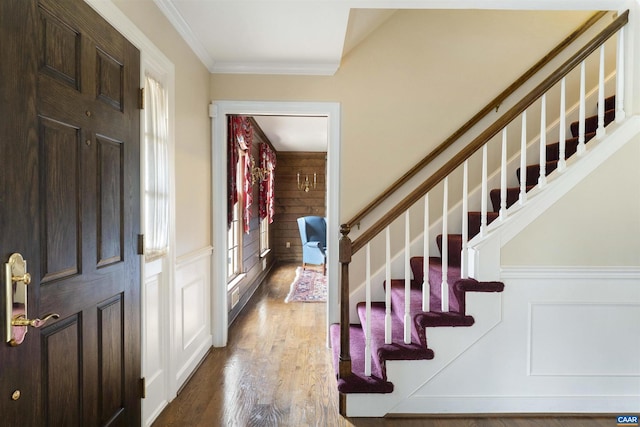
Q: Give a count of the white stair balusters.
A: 14